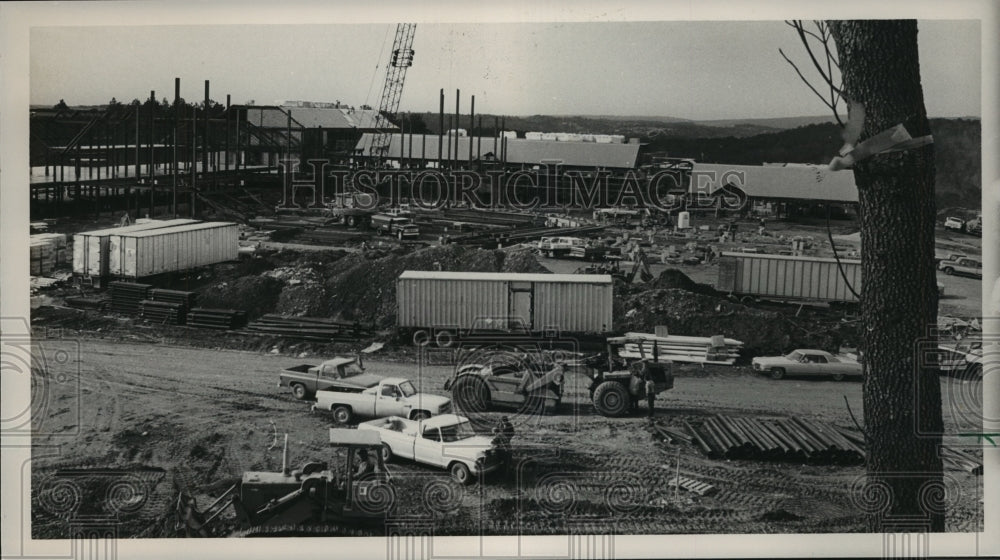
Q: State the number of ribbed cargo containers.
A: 4